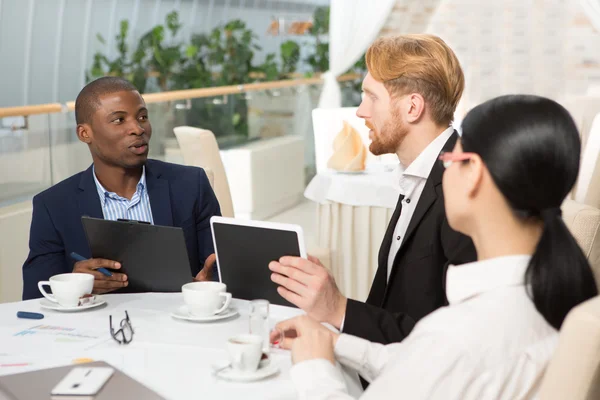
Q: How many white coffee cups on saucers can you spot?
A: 3